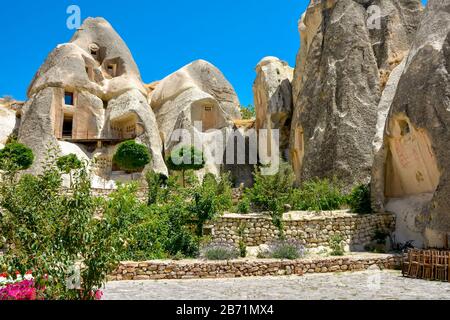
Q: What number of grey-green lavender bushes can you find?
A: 2